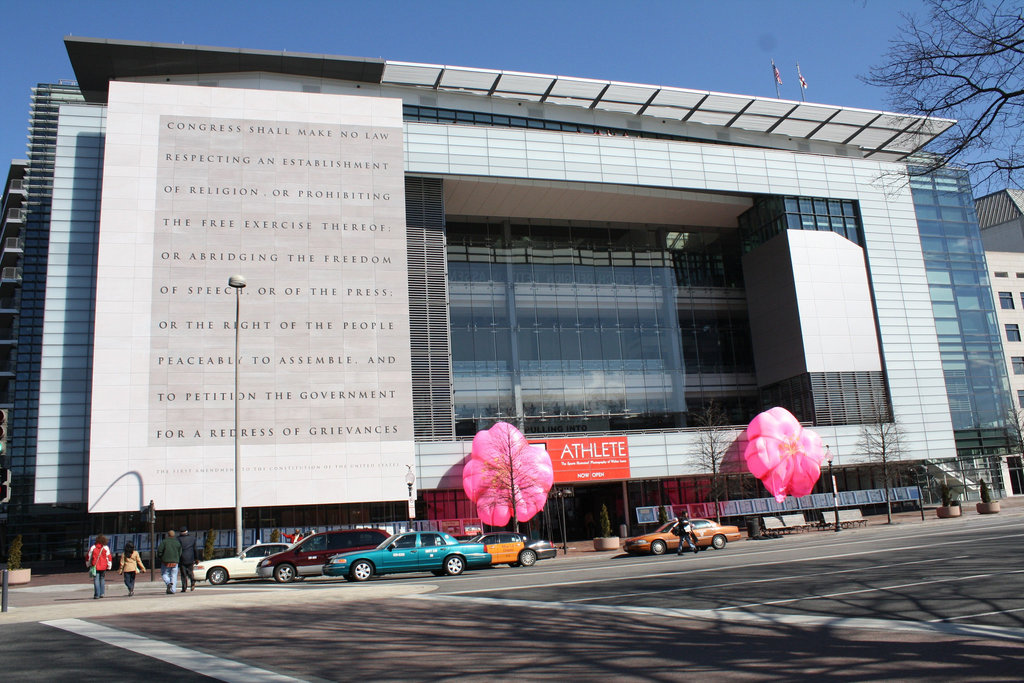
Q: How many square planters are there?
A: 0